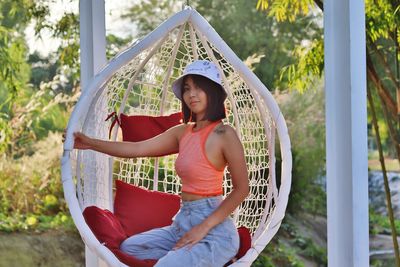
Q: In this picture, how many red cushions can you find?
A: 3